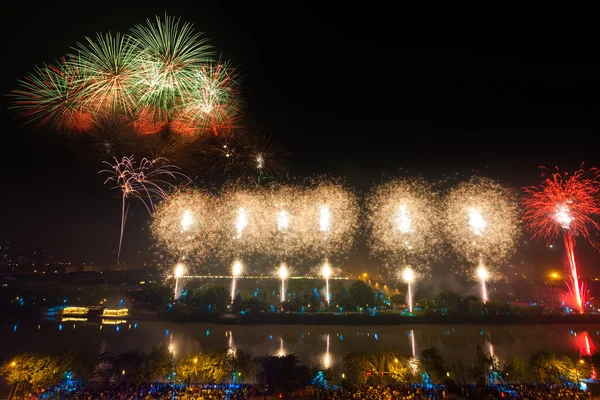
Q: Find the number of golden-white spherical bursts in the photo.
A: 6